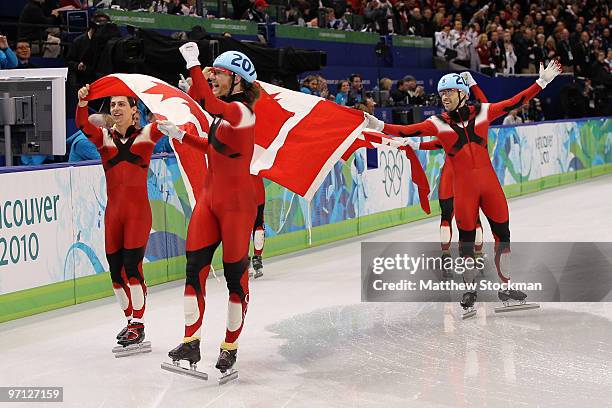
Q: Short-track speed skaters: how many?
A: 5